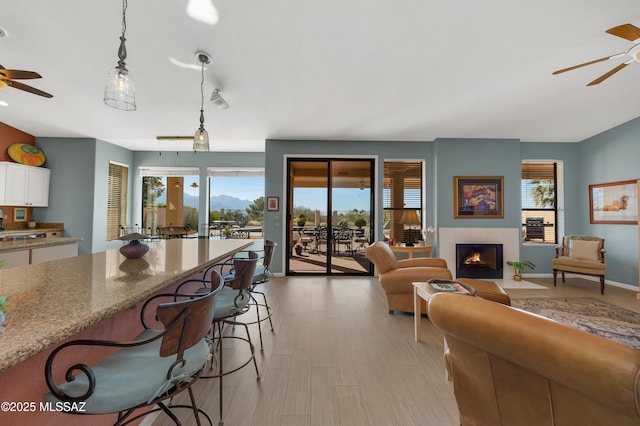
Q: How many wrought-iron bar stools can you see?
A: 3